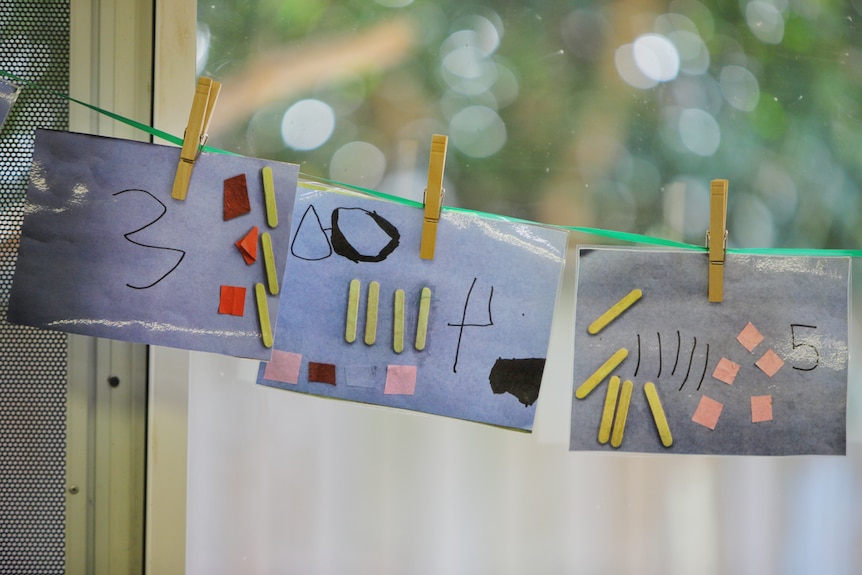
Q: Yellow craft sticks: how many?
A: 12